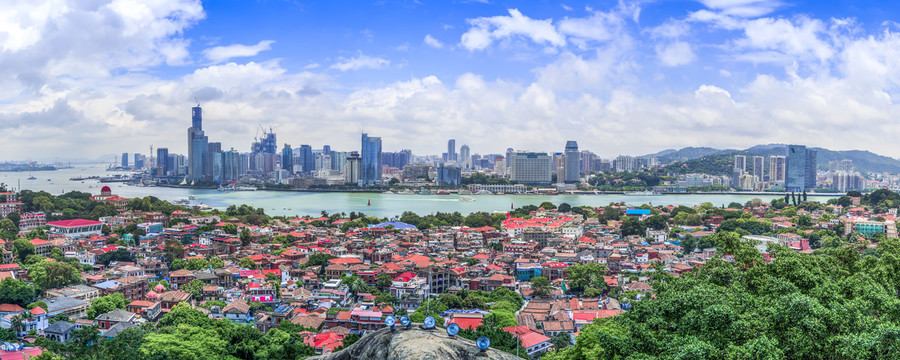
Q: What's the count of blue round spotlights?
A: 5